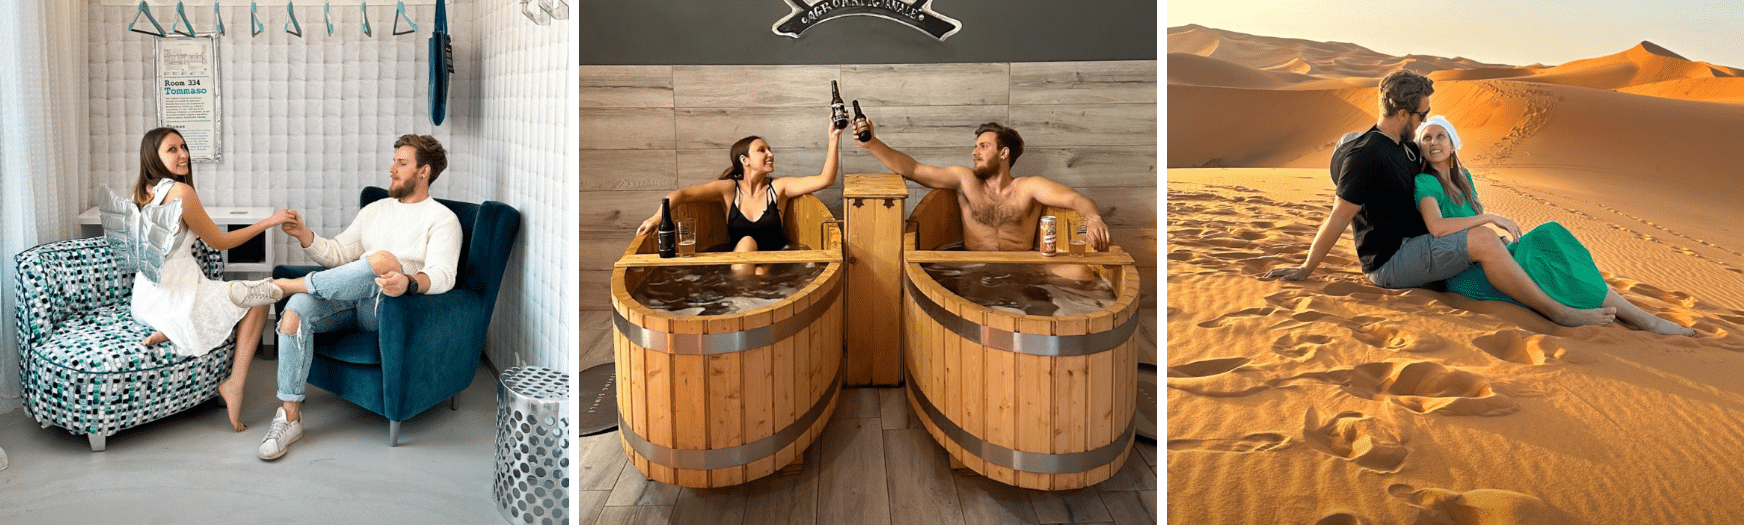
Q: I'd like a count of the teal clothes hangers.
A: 8